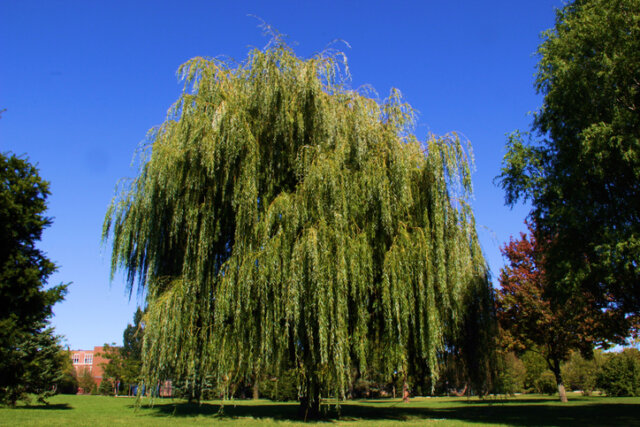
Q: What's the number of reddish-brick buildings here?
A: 1